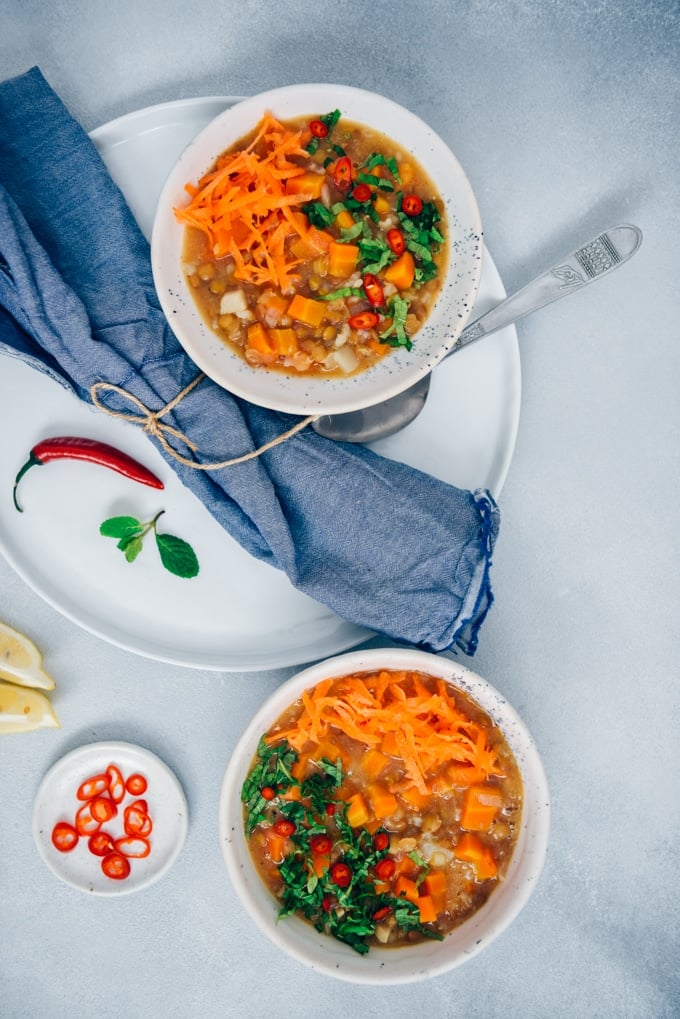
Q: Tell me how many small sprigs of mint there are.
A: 1